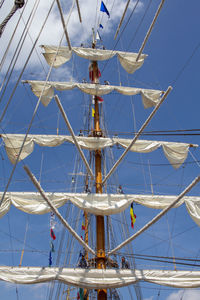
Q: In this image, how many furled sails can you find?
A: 5